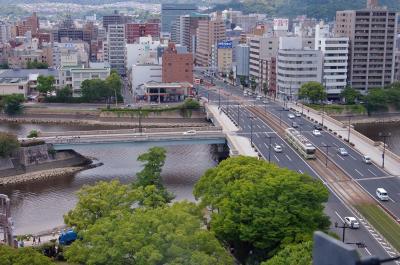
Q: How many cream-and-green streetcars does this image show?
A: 1